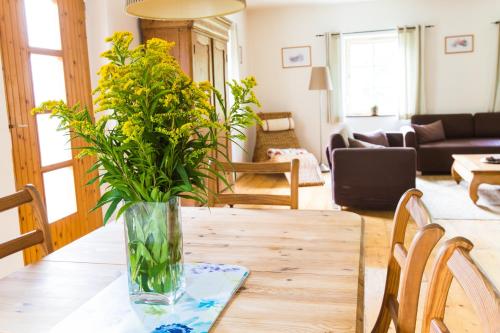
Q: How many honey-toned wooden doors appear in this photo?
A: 1